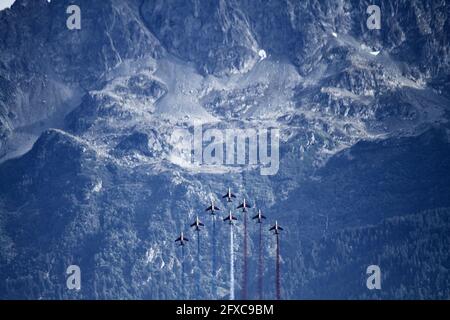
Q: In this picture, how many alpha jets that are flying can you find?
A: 8